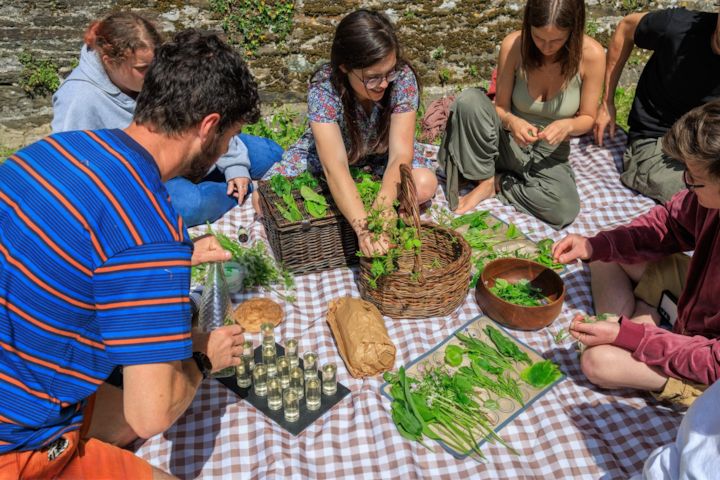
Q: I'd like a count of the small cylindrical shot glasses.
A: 13